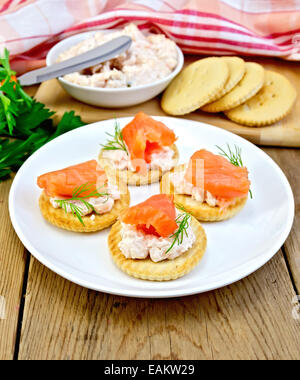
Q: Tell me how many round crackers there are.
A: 8